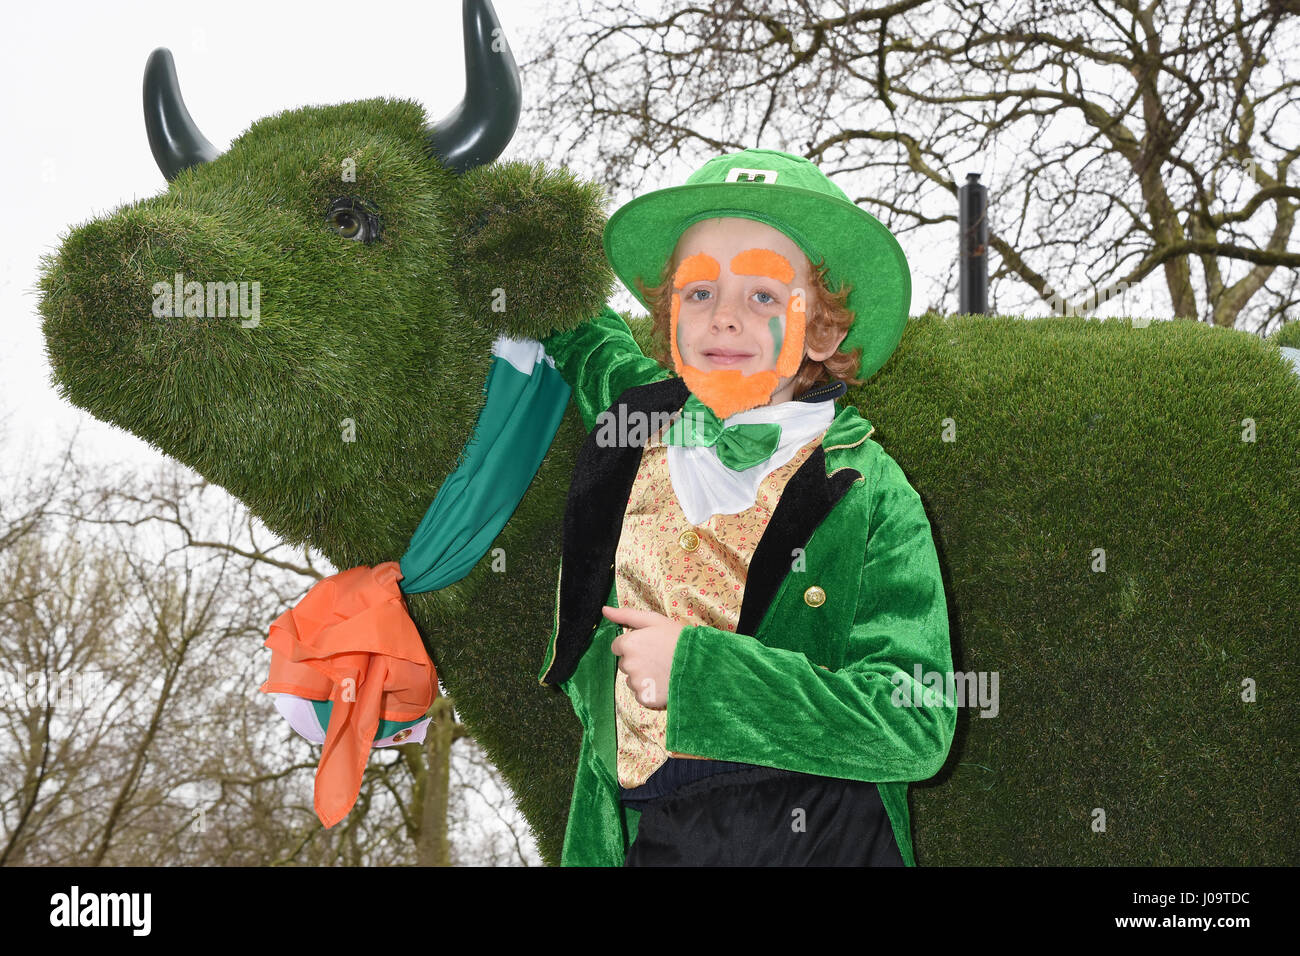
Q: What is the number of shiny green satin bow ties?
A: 1